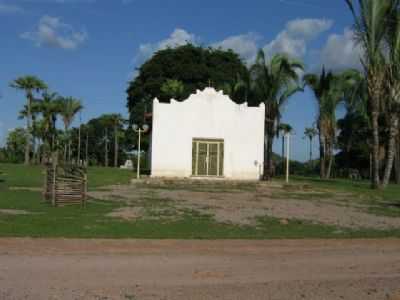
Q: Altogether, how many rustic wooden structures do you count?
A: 1